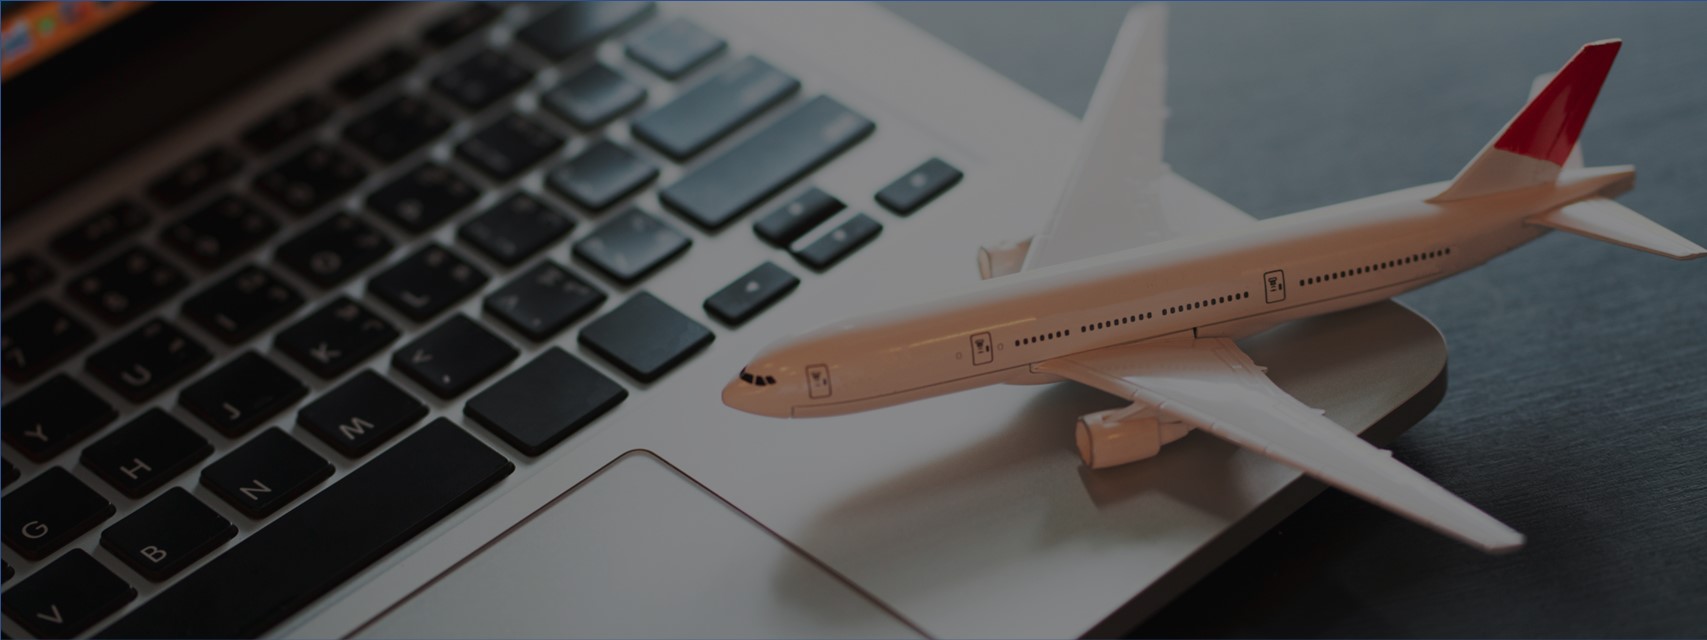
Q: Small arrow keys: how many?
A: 4